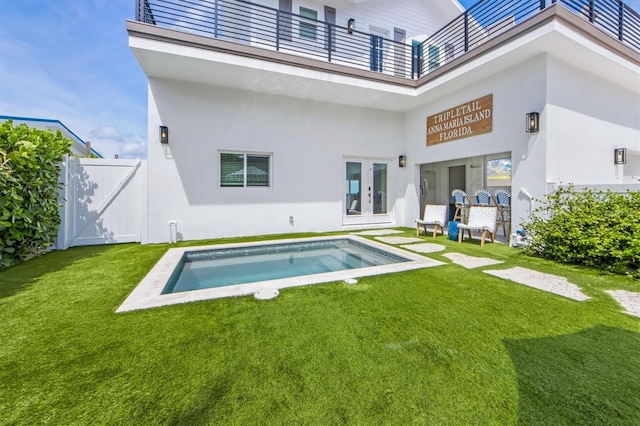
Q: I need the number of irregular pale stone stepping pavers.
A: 6